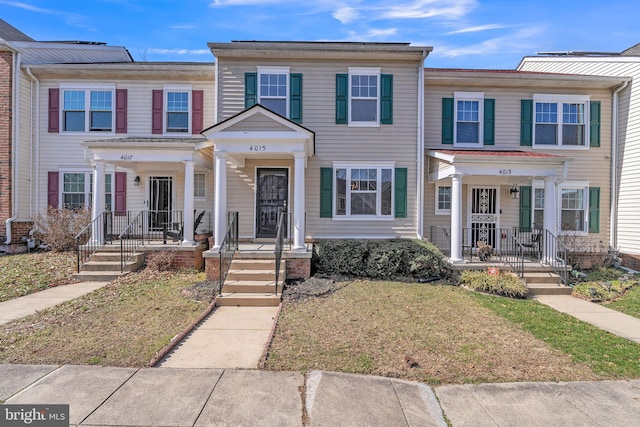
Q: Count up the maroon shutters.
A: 6